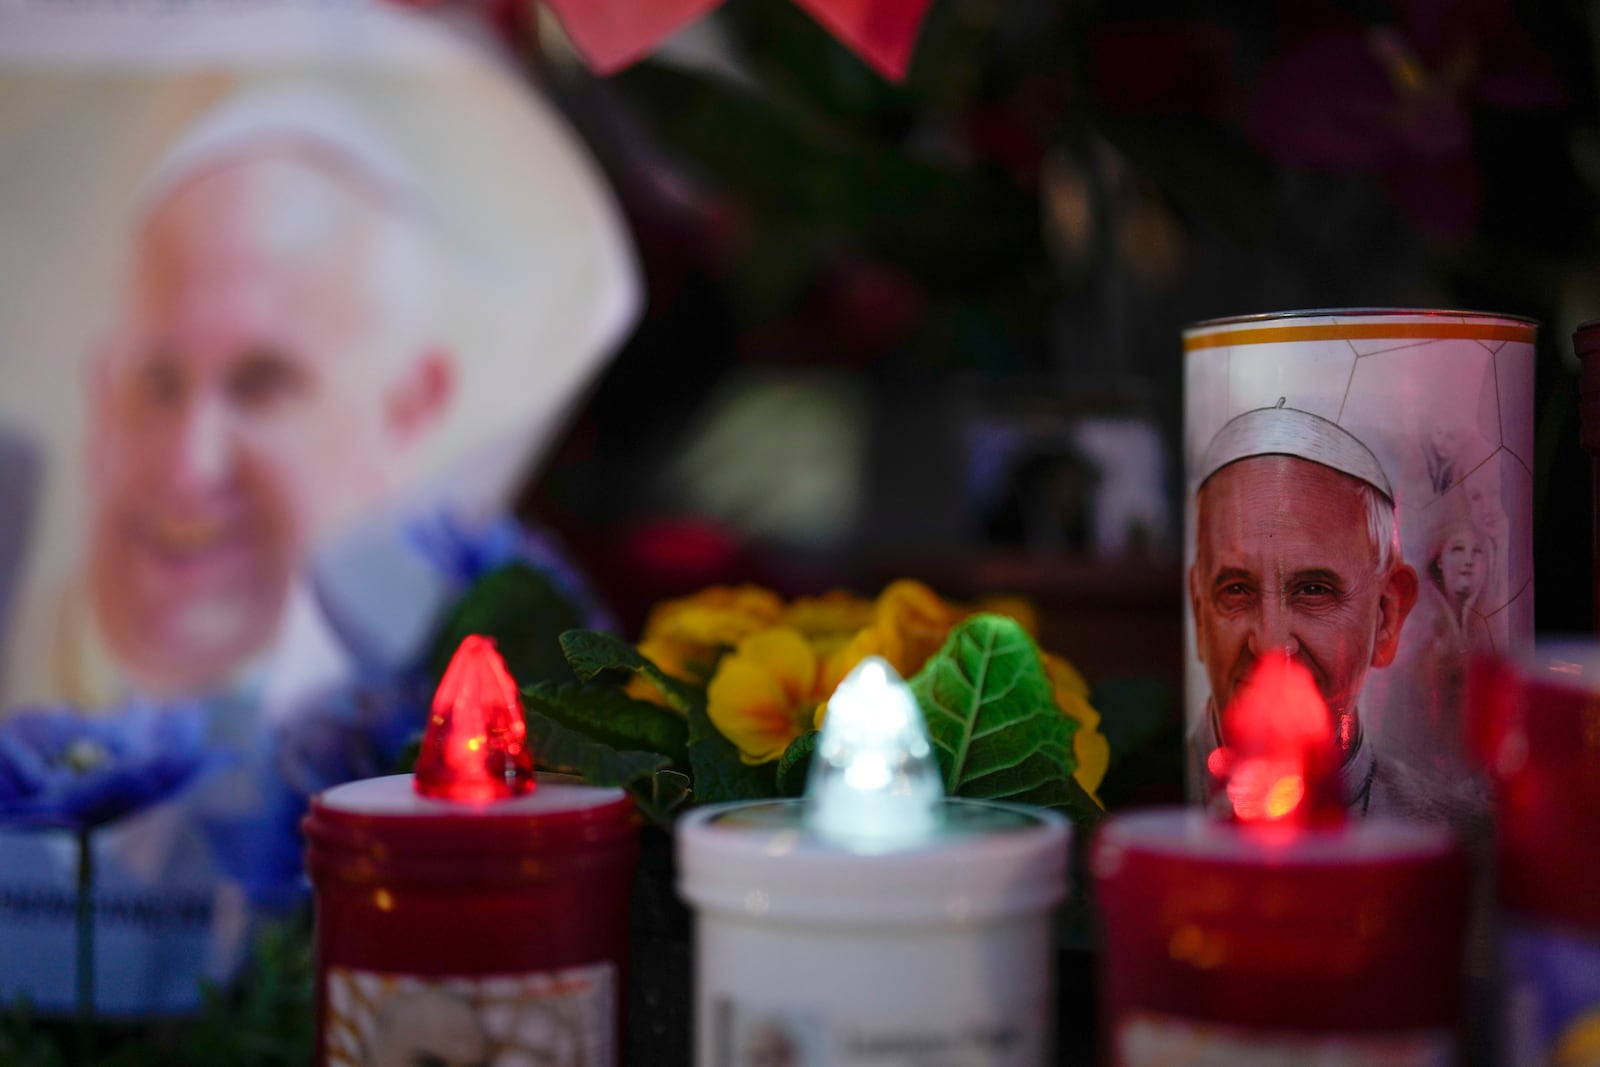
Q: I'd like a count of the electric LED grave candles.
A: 3